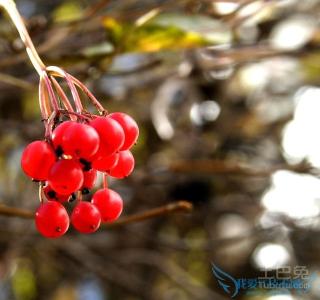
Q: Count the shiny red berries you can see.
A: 13